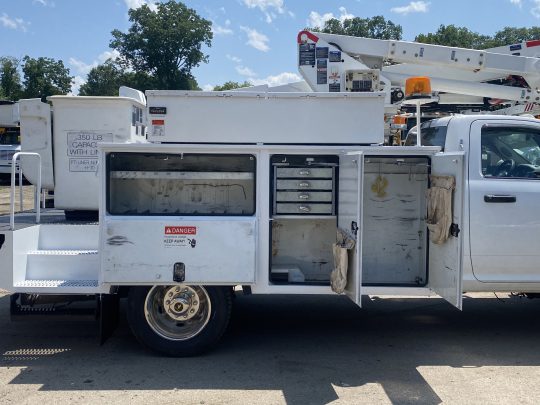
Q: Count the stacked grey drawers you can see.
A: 4